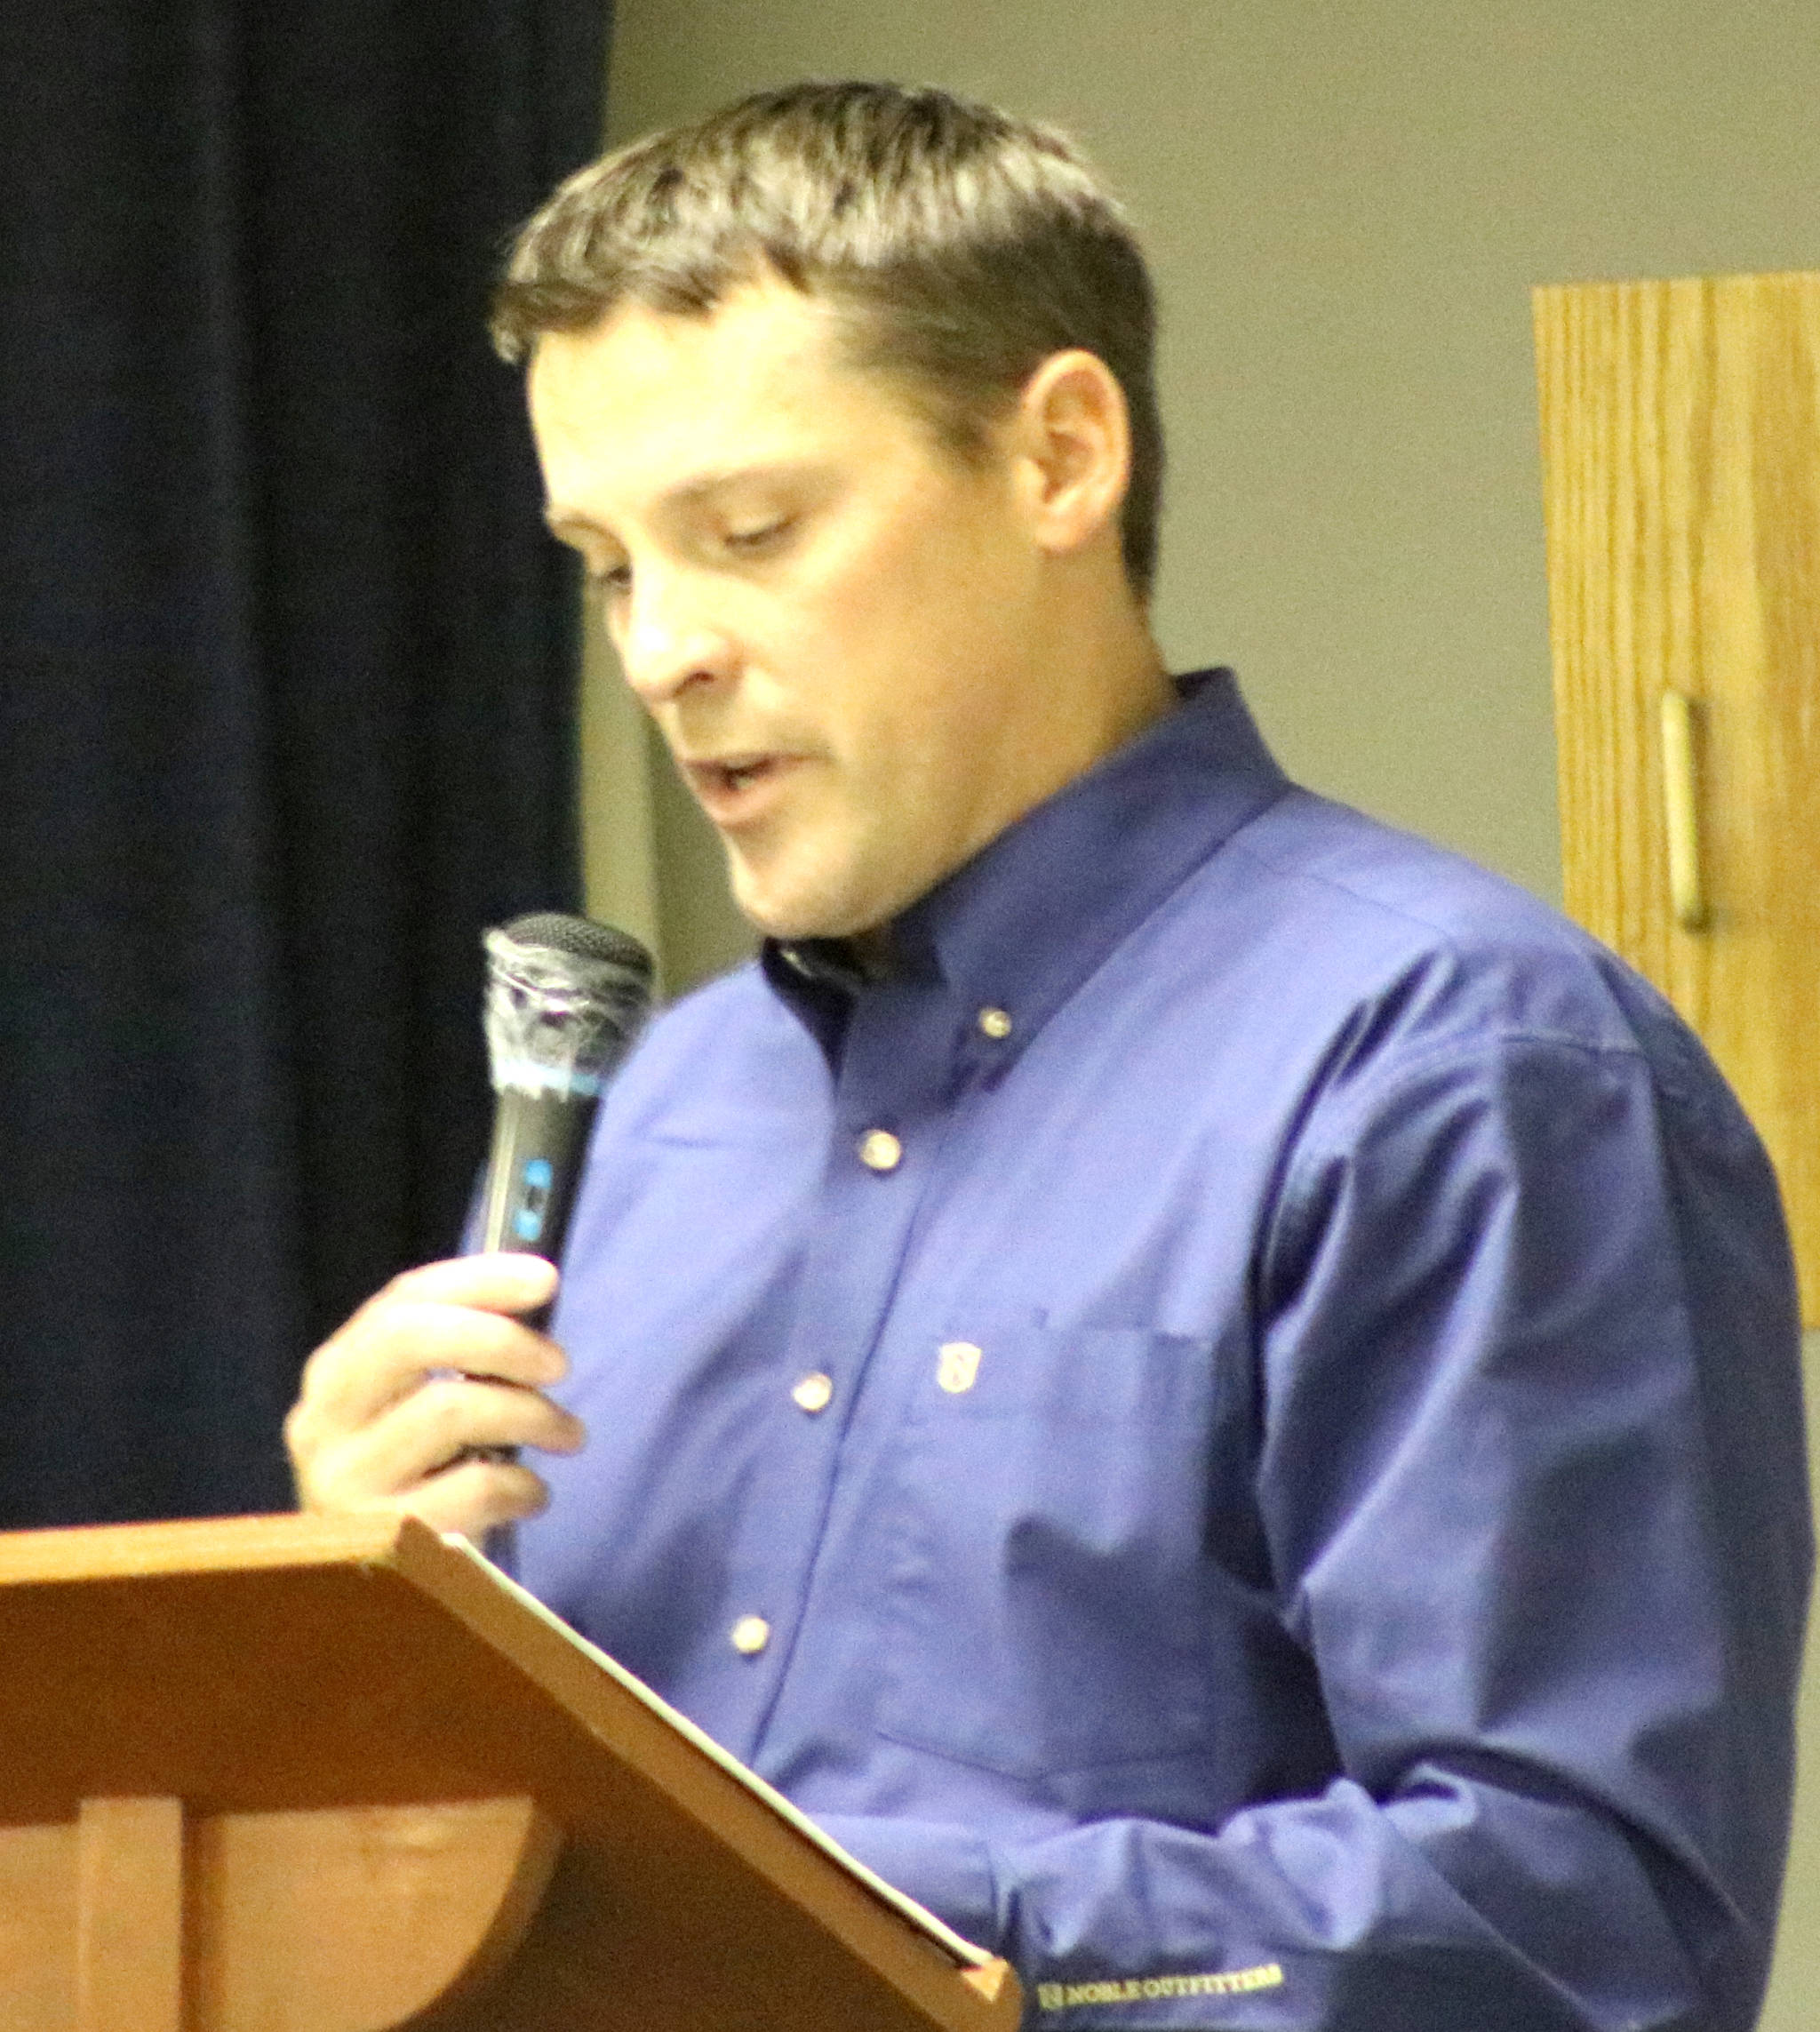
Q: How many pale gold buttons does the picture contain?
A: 4